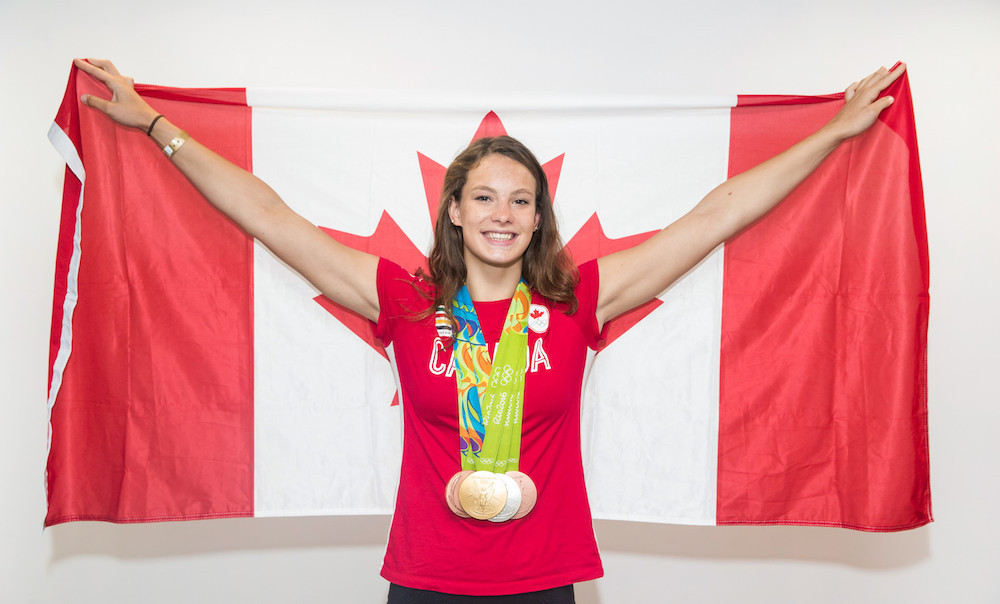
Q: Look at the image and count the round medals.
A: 4